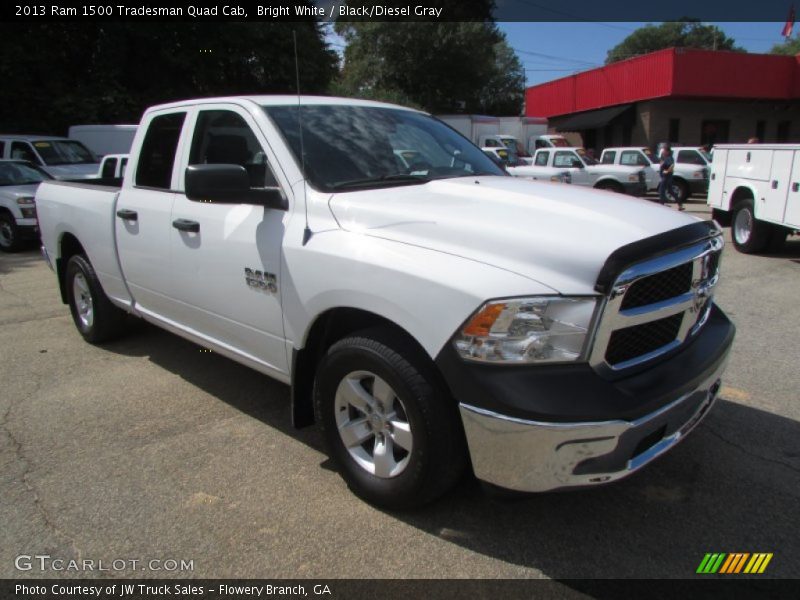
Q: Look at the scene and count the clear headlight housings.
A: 1